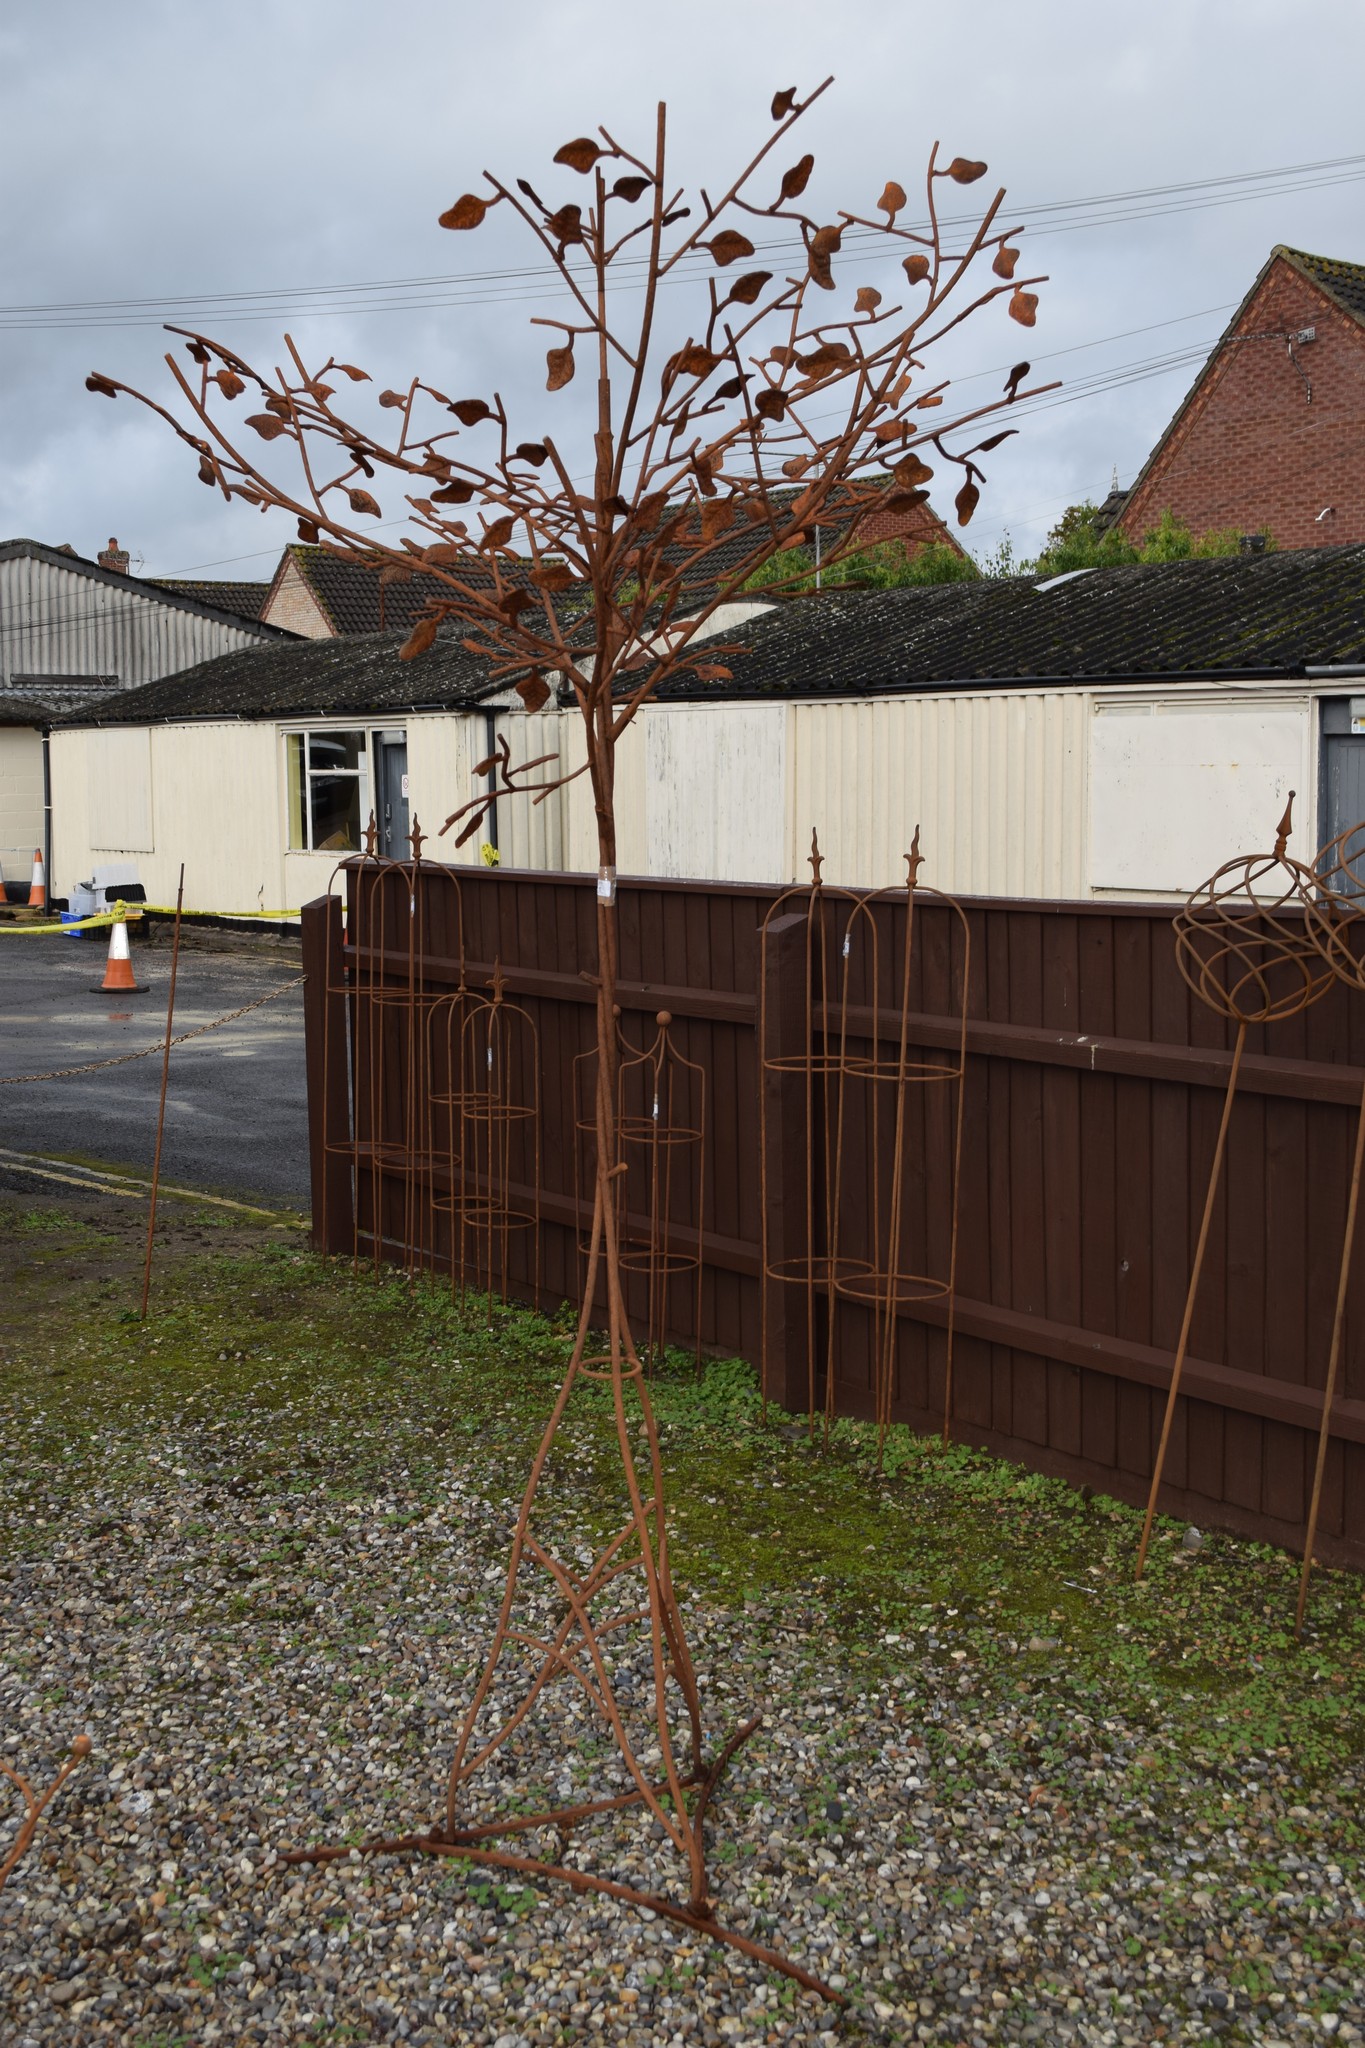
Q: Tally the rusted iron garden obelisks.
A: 8